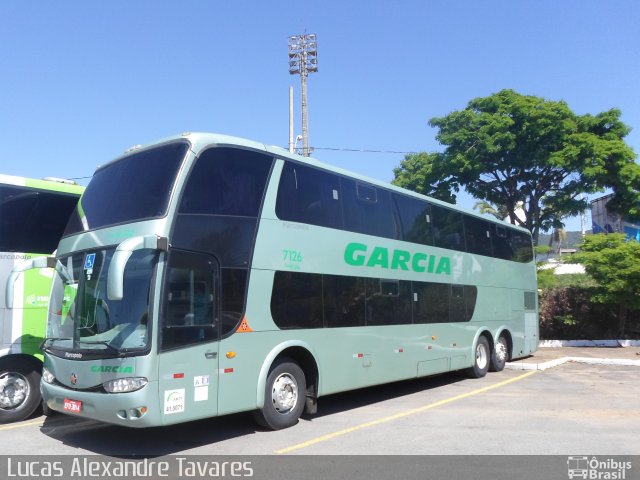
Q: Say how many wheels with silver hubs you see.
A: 4